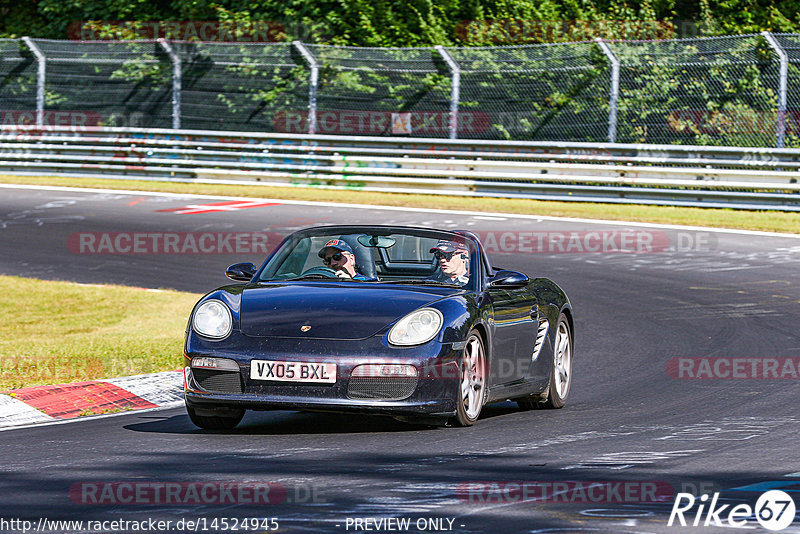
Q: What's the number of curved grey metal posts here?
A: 6